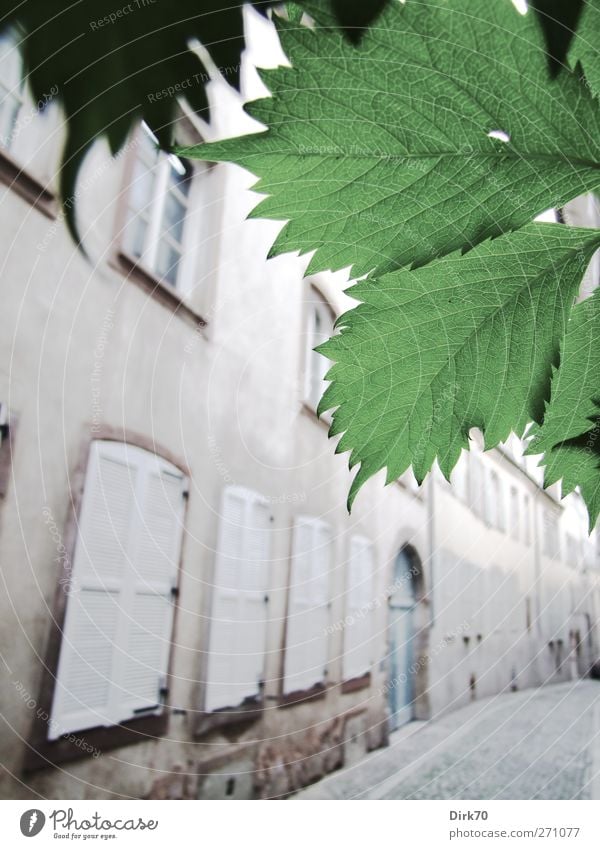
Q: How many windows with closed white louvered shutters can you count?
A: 4